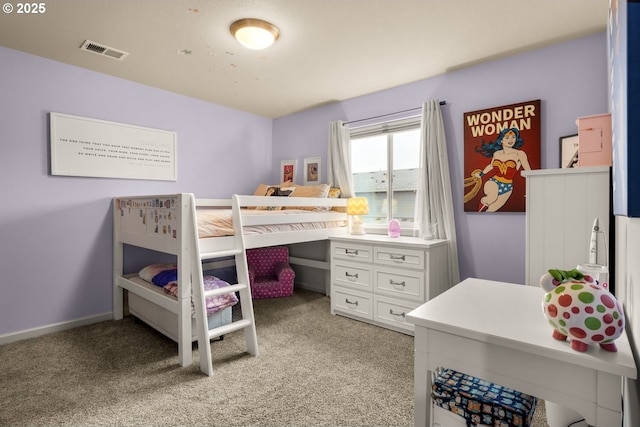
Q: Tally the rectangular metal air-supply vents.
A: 1